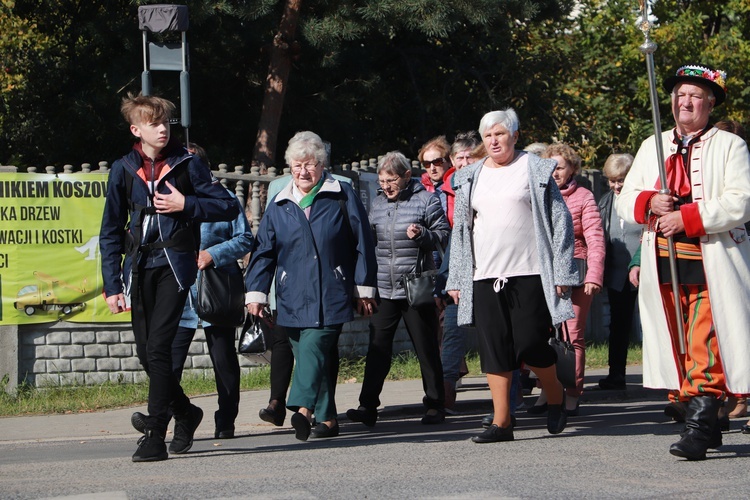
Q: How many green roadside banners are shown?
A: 1